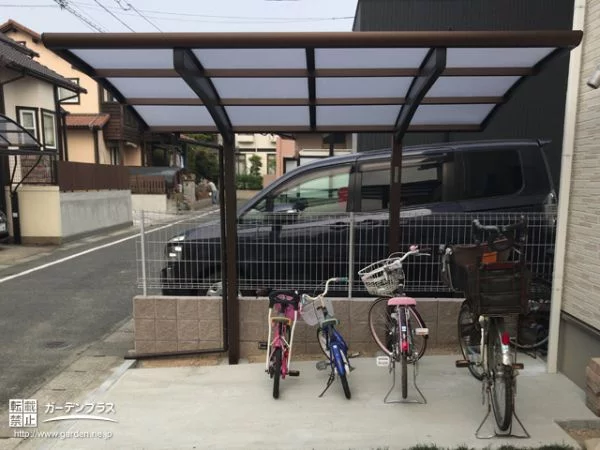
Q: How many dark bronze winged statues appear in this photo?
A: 0